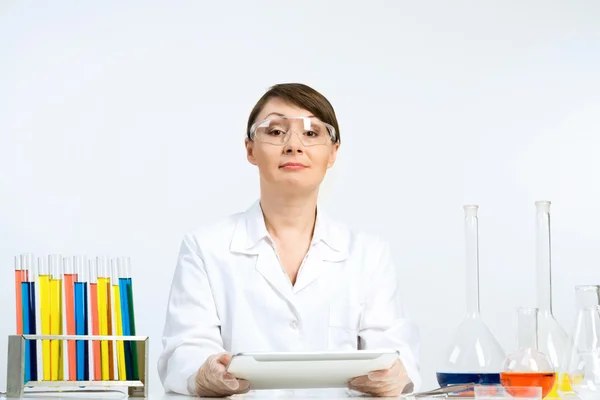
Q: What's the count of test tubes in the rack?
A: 10